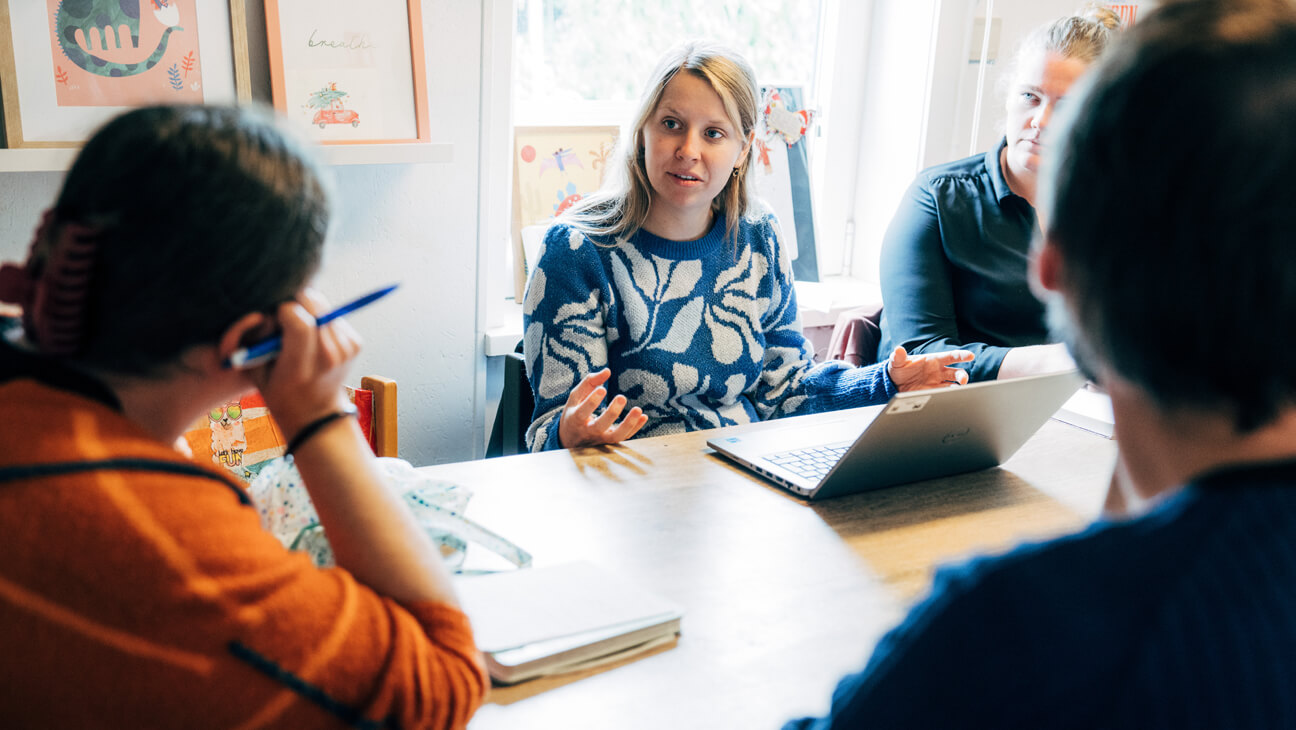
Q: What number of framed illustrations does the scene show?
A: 3